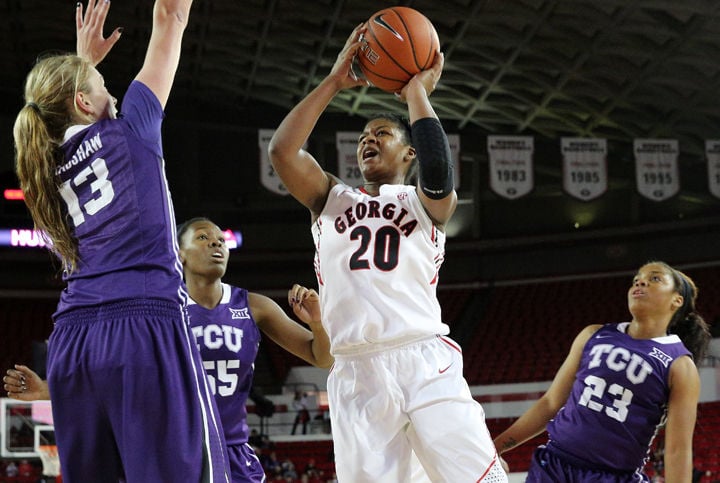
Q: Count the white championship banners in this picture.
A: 7